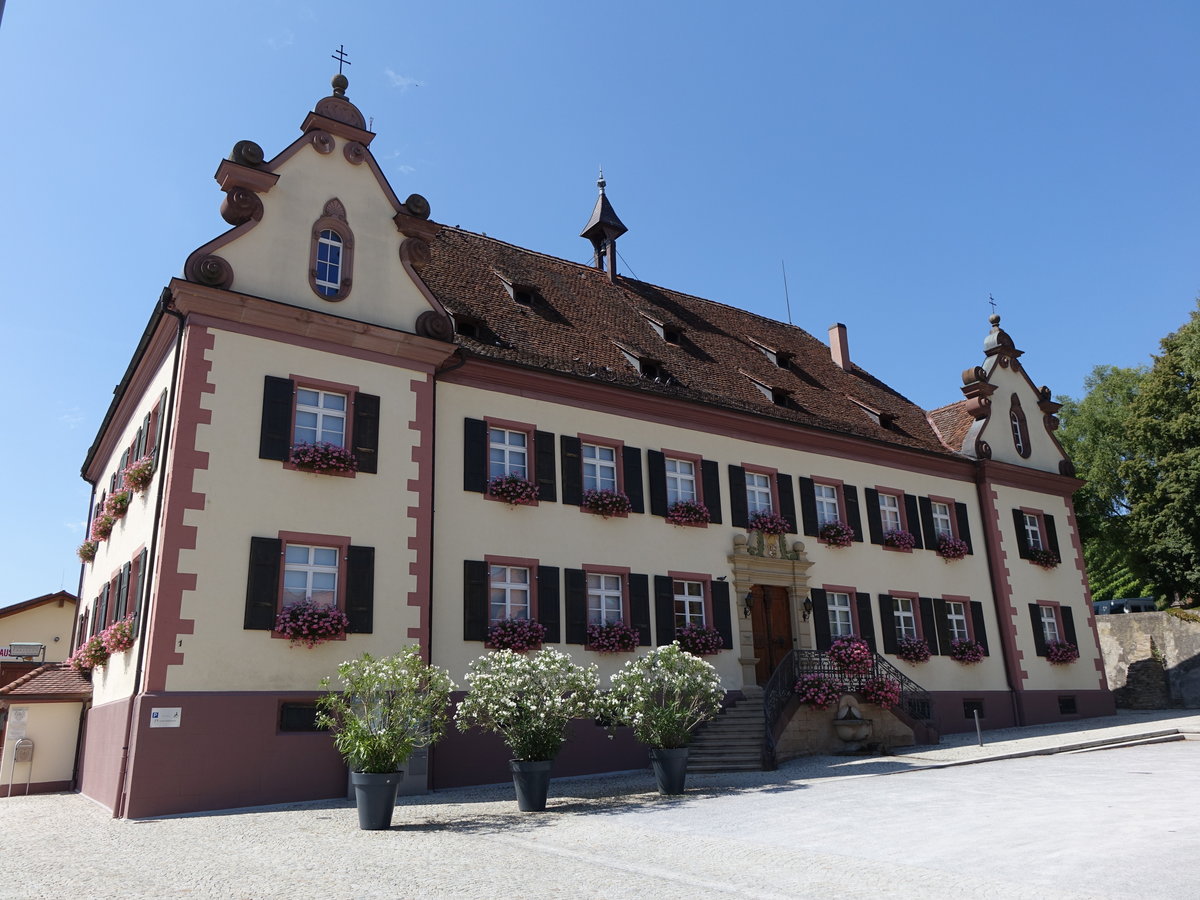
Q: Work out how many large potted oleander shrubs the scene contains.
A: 3